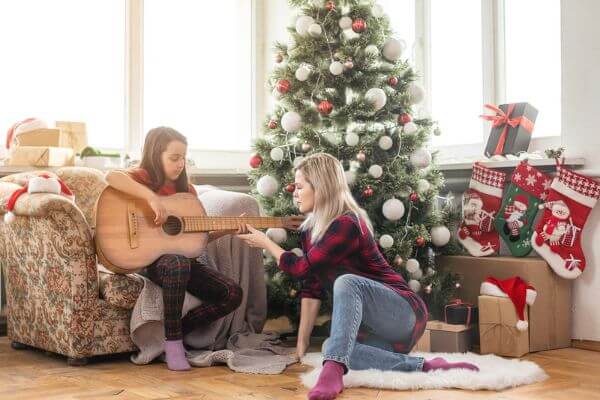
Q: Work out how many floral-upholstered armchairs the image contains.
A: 1